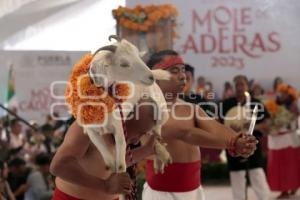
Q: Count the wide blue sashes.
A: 0